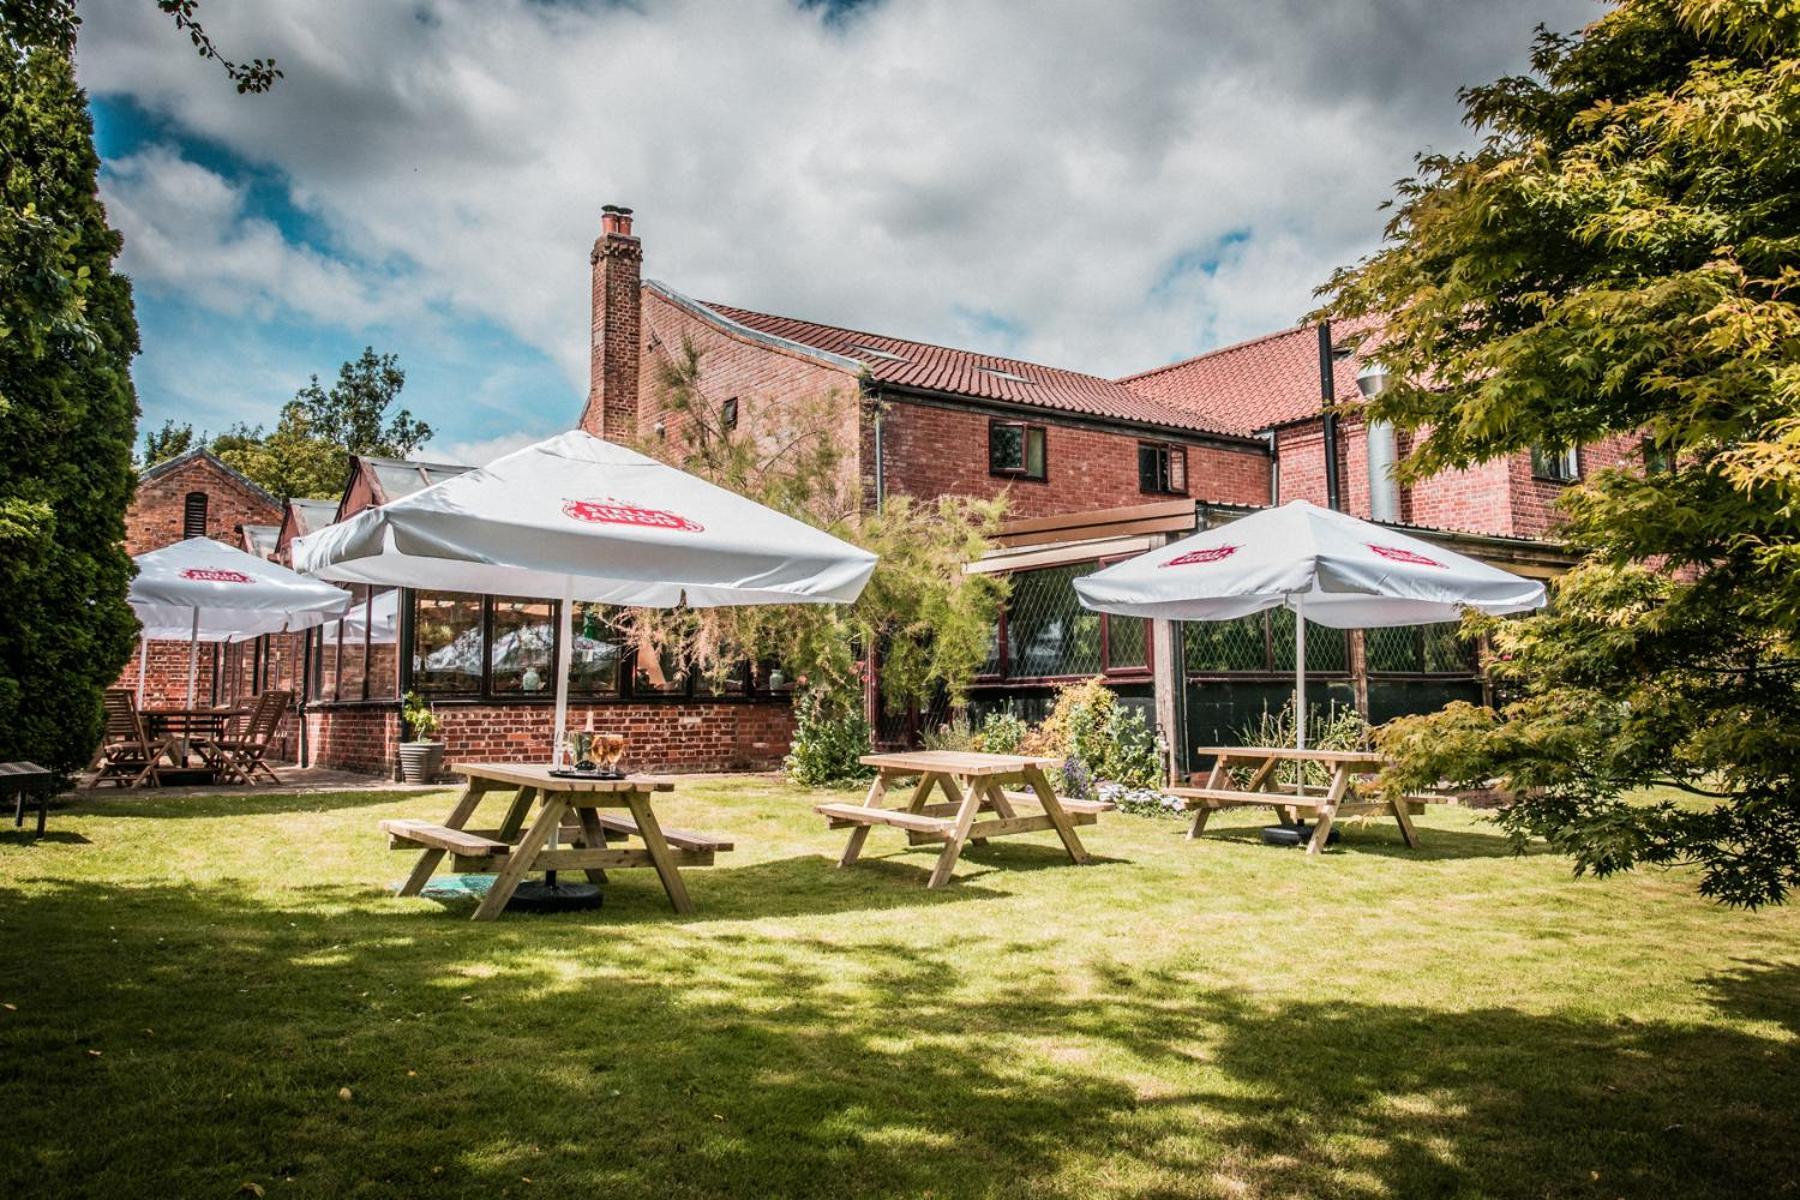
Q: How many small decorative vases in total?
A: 2